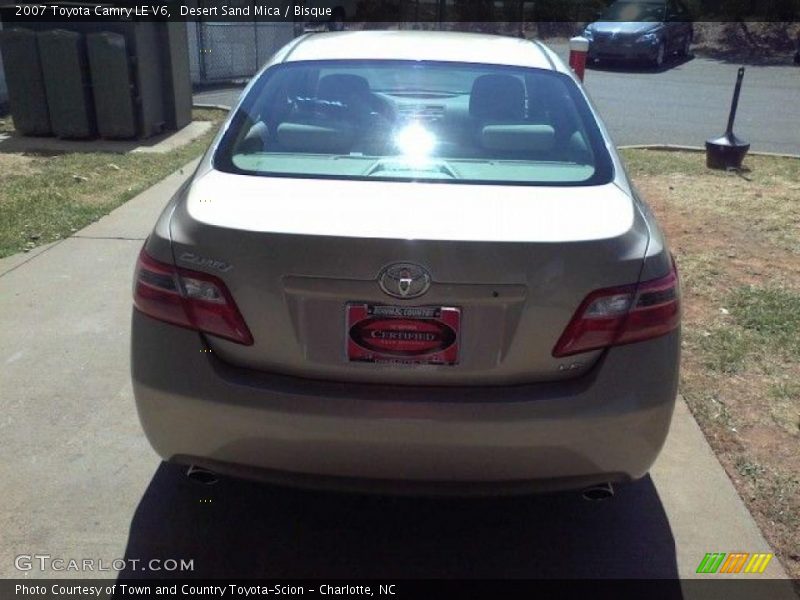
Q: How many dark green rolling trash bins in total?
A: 3